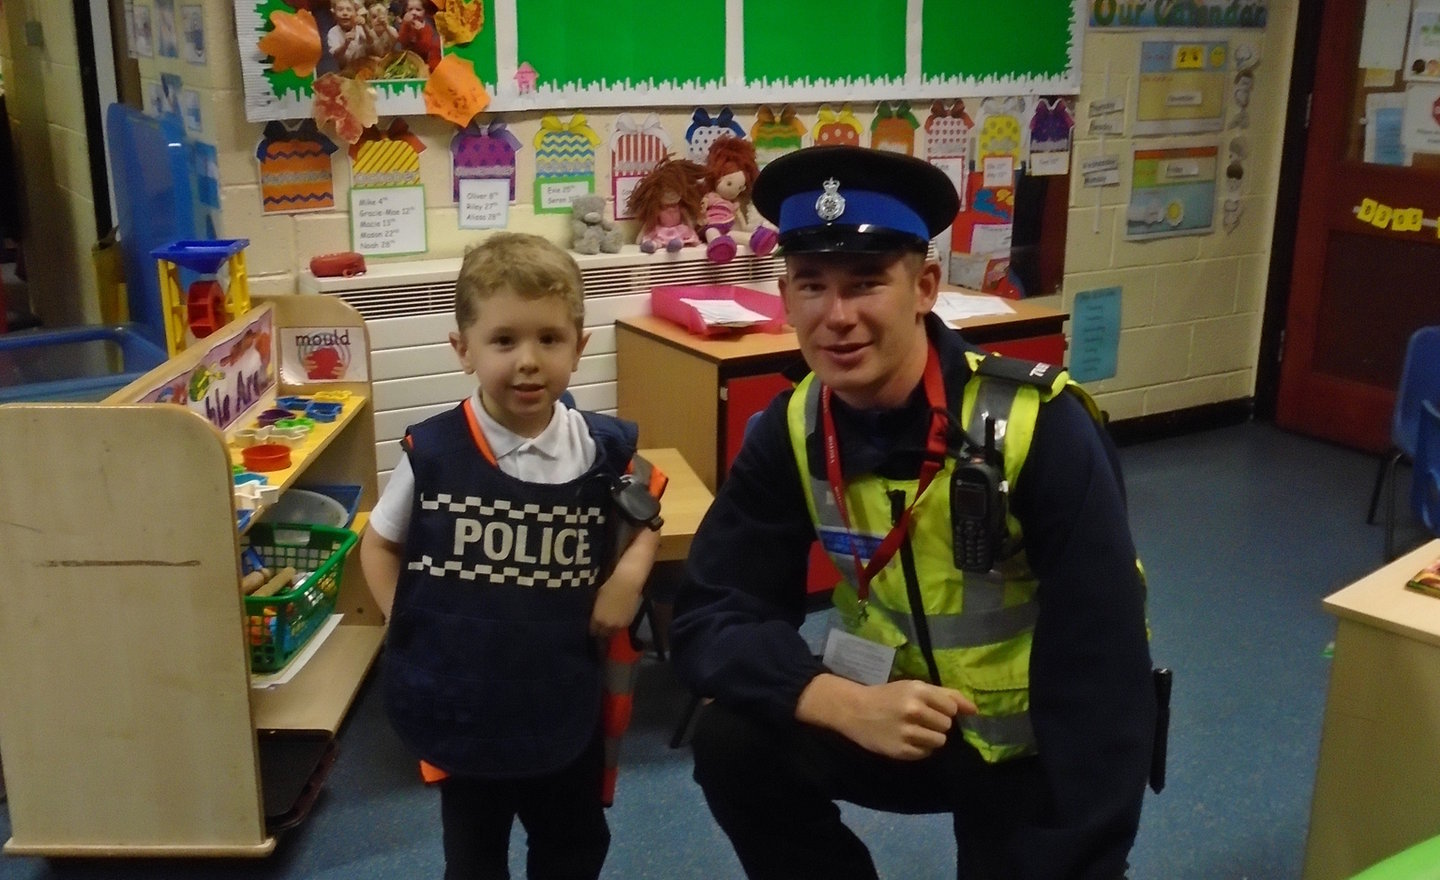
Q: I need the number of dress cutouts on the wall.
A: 12